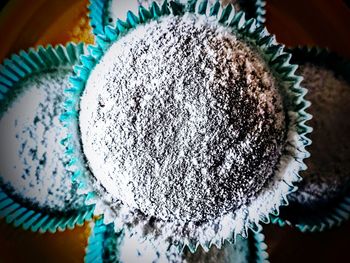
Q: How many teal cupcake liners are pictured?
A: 5